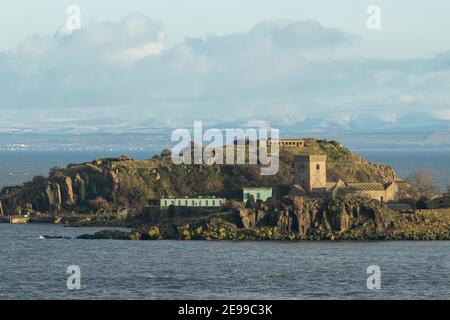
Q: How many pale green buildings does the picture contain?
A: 2